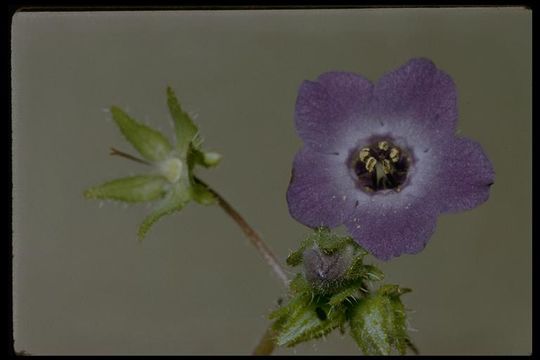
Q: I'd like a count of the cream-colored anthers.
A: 5